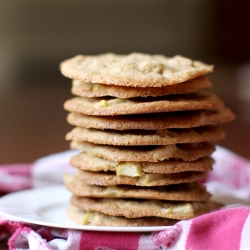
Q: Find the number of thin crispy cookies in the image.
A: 11